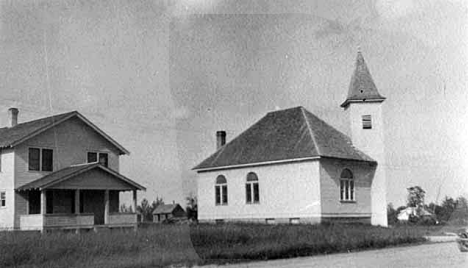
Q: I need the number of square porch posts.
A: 4